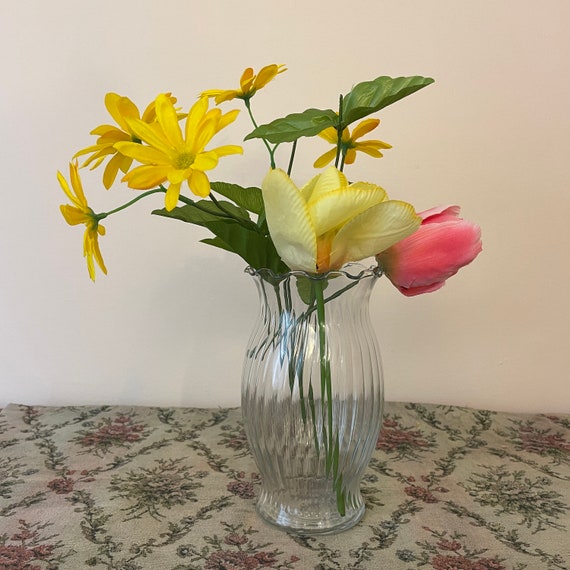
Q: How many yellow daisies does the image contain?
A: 5